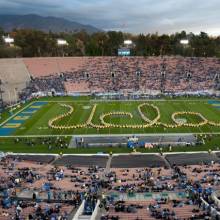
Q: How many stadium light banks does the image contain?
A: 4